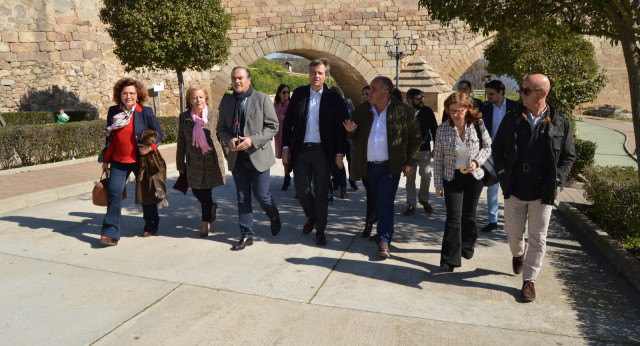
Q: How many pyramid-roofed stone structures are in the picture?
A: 1